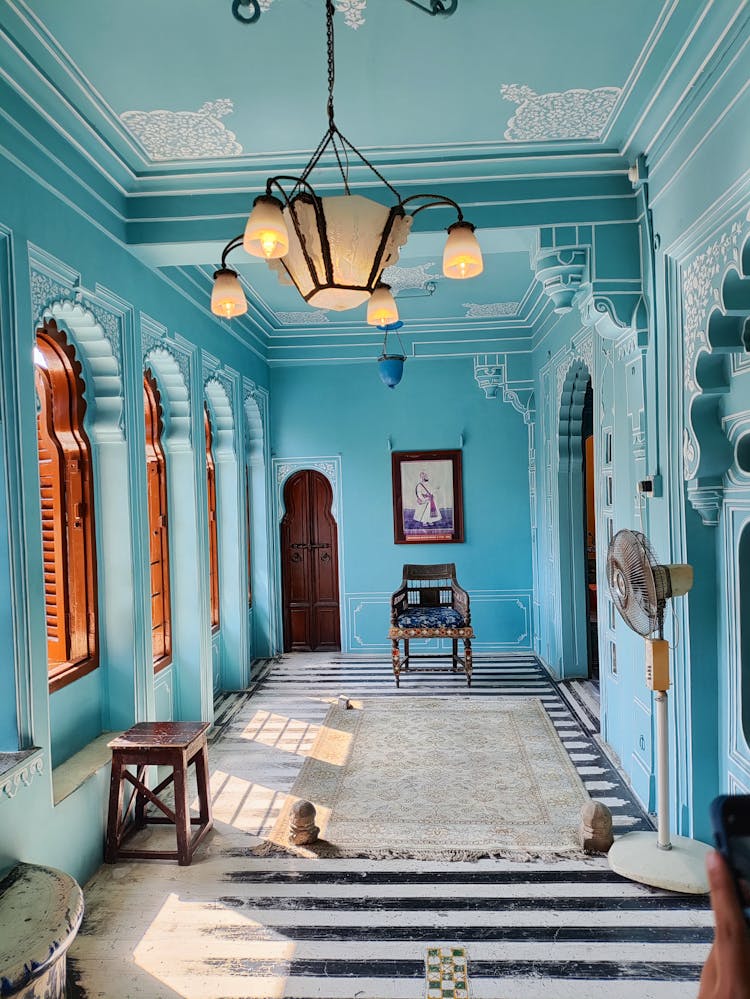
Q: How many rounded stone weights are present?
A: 2